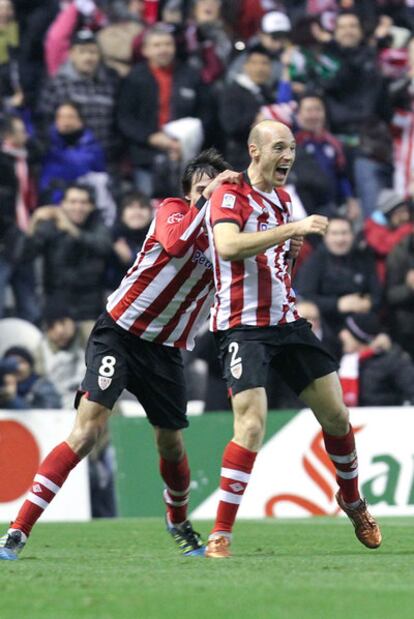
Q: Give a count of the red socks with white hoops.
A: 4